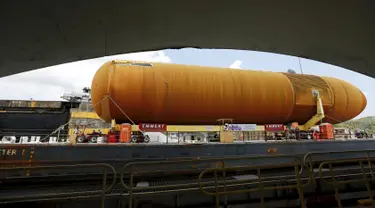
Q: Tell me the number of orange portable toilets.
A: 2